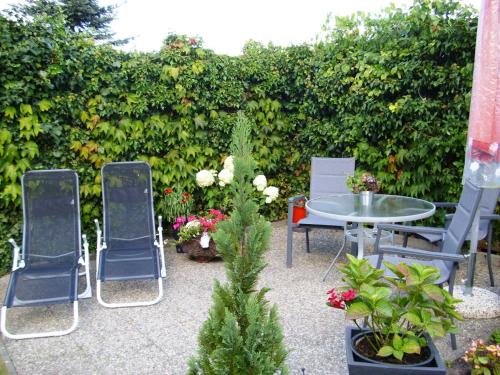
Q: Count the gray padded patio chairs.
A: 3